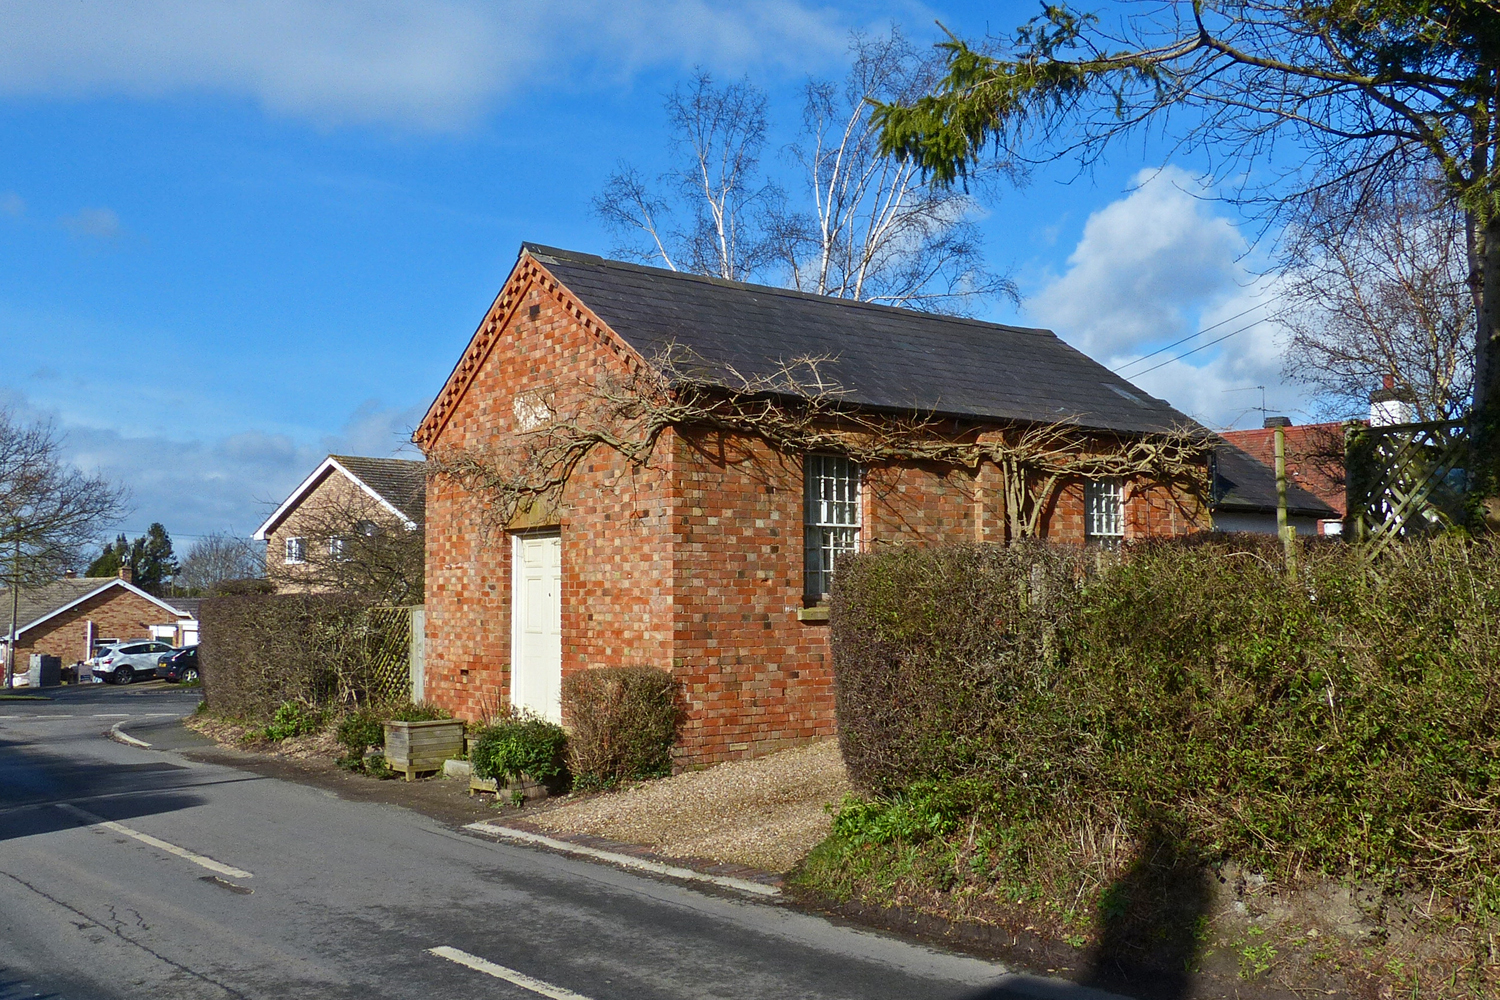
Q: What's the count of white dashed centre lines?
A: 2